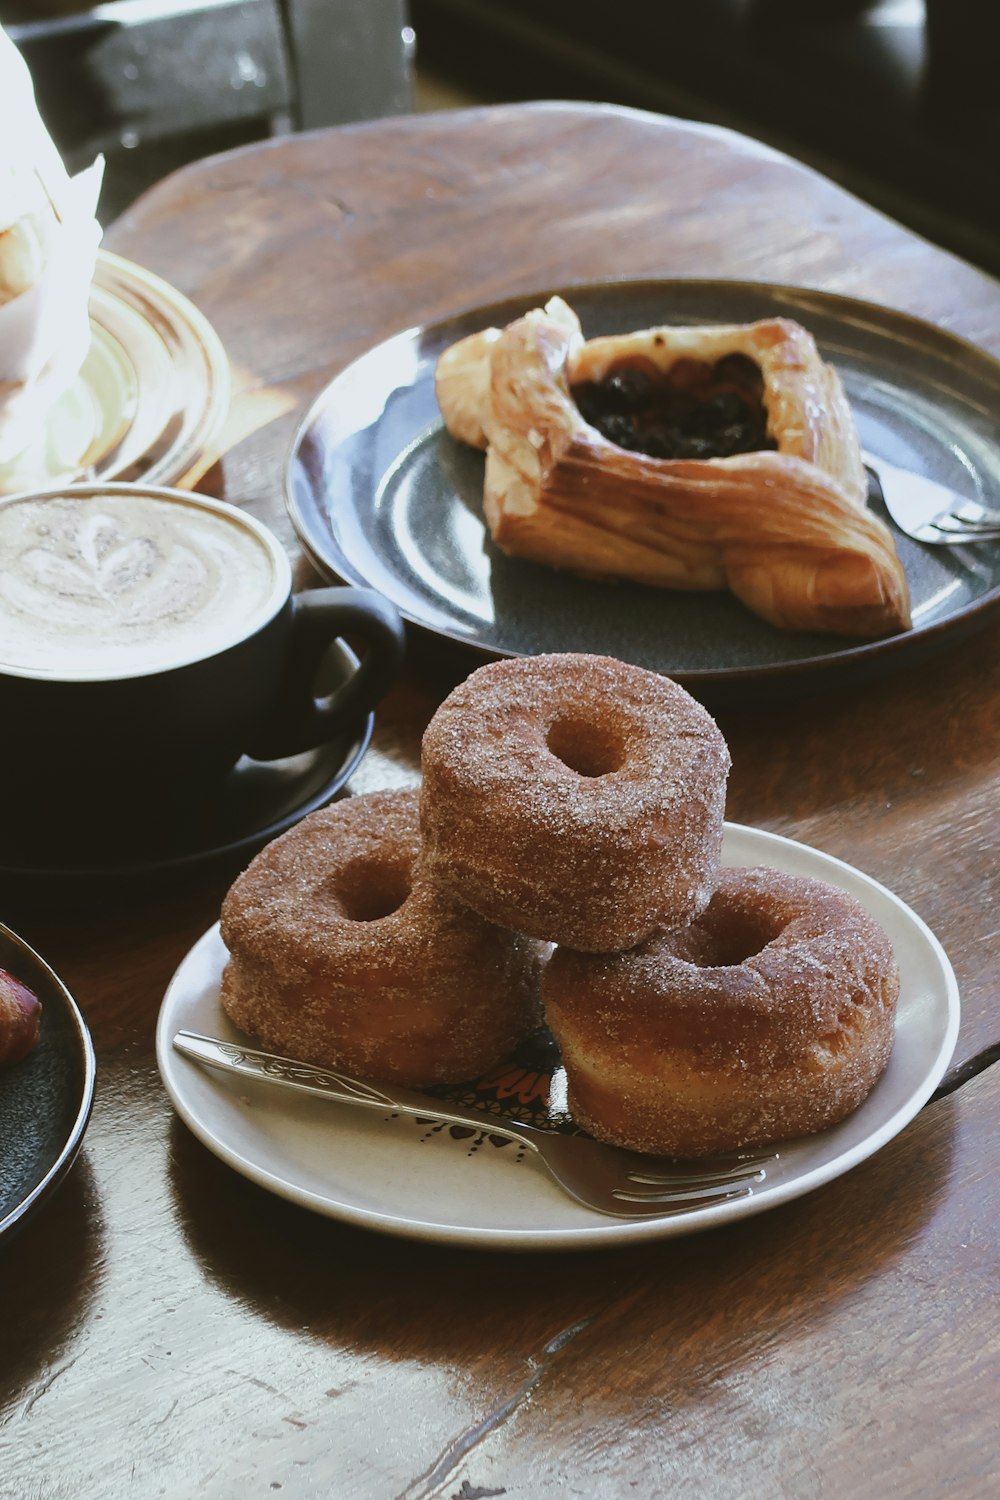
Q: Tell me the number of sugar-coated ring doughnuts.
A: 3